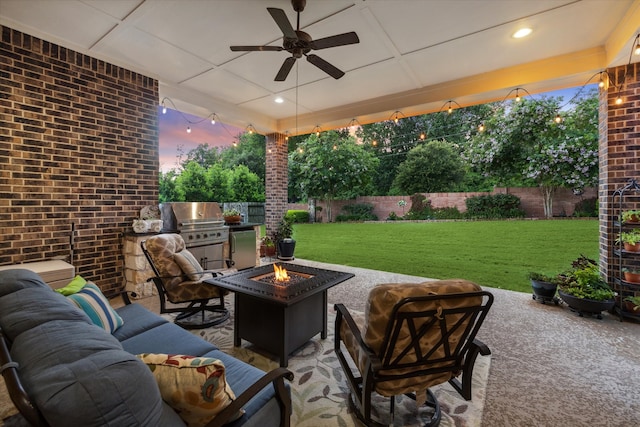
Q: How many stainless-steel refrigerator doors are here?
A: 1